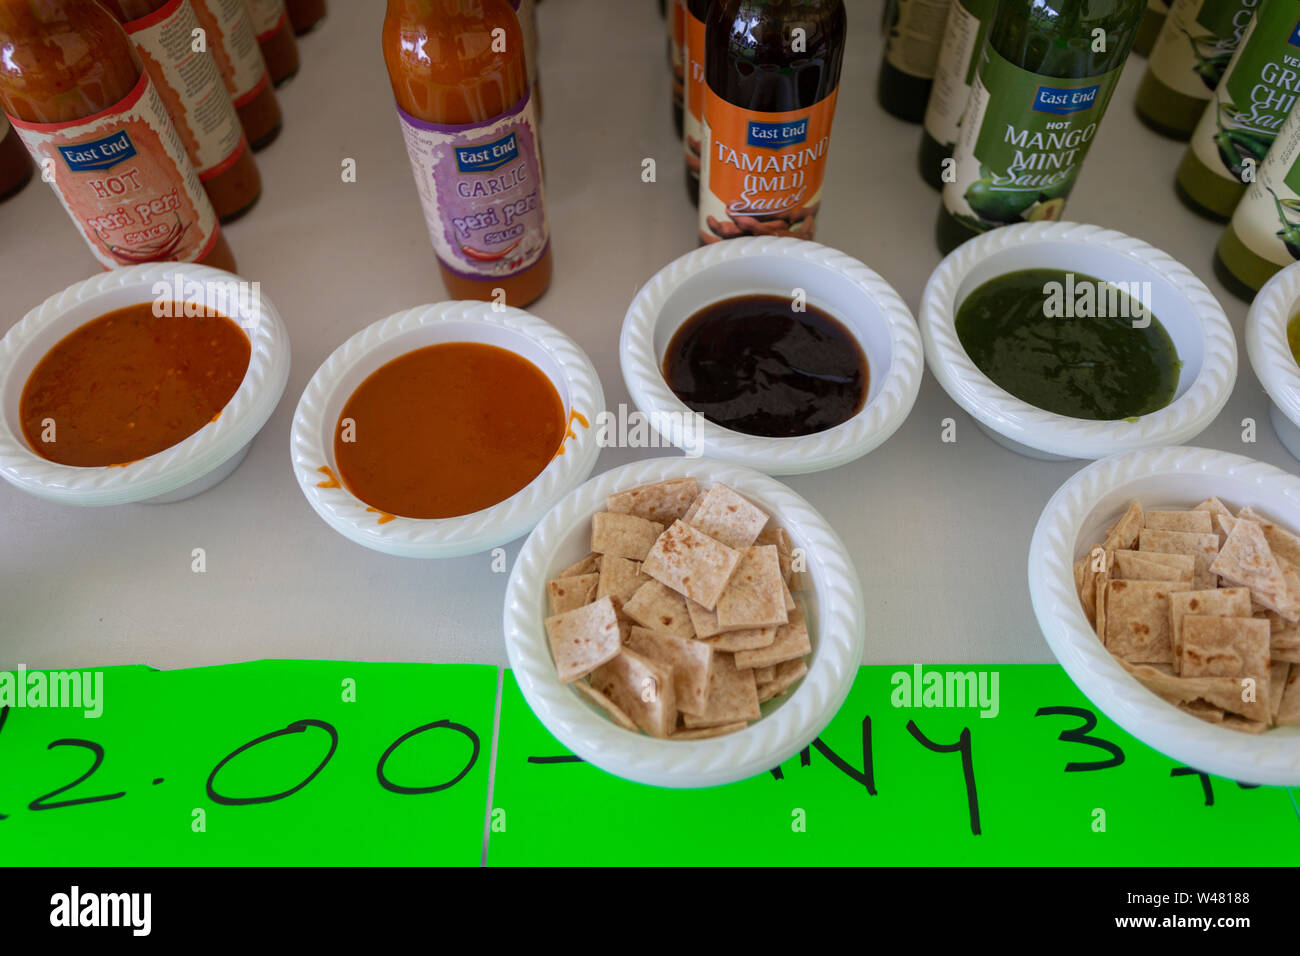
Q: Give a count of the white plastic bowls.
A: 7